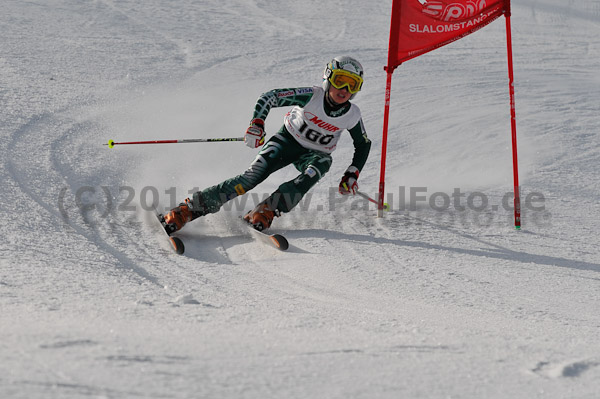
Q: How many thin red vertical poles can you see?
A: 2